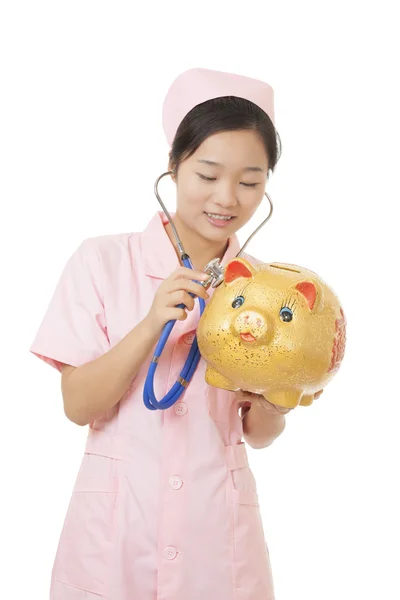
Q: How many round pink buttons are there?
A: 4